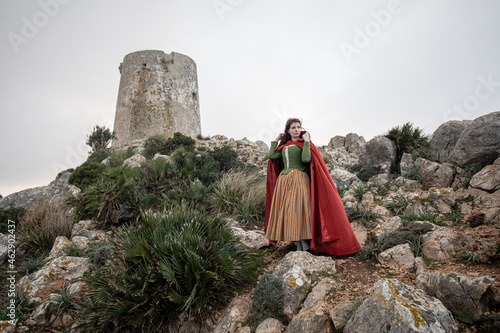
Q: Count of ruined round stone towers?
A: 1